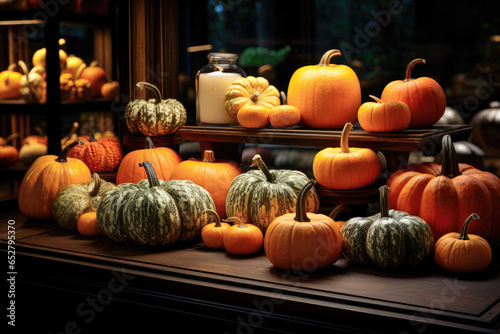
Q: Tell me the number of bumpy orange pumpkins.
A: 1